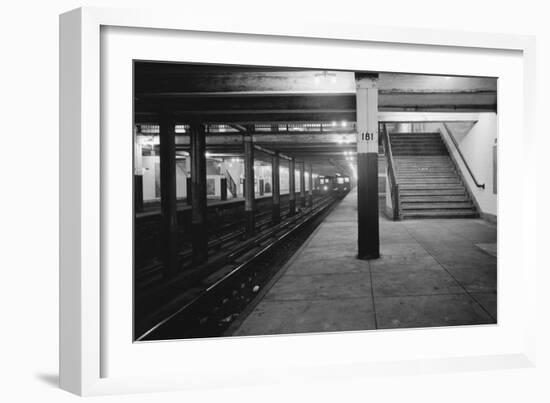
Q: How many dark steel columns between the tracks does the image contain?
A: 7